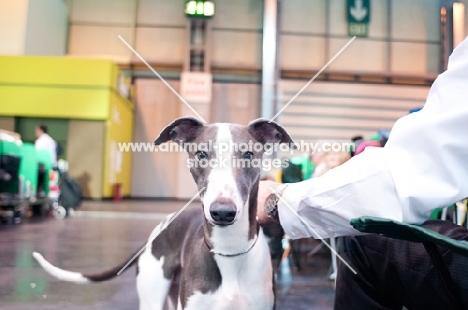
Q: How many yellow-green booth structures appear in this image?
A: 1